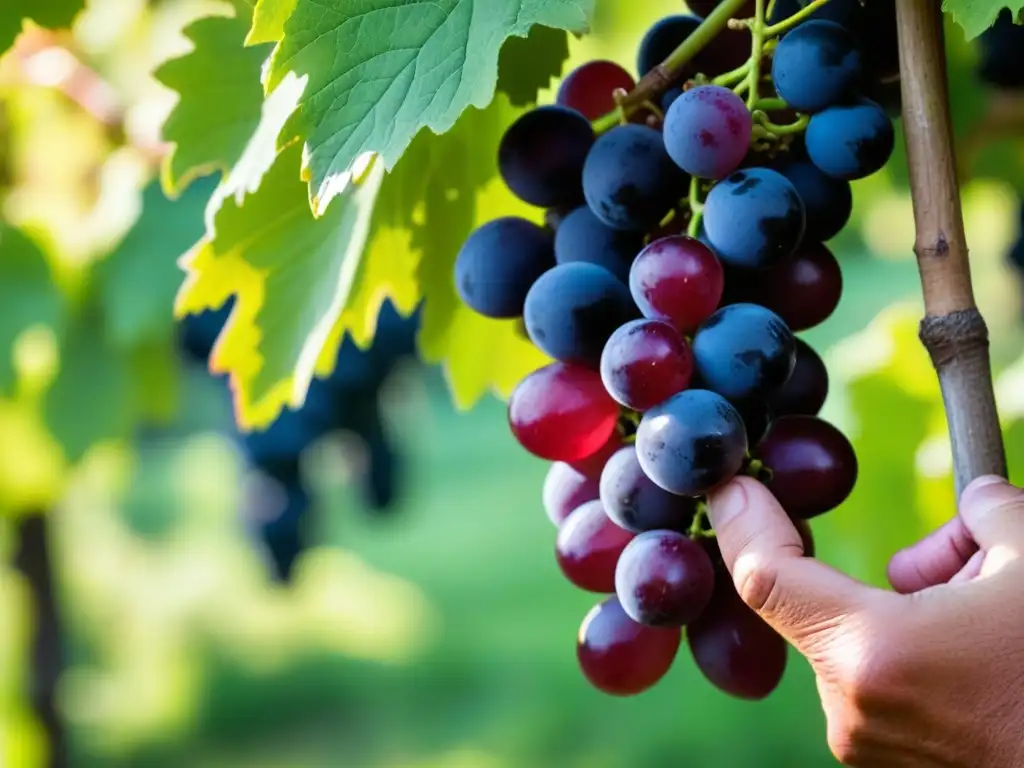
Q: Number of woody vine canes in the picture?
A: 1